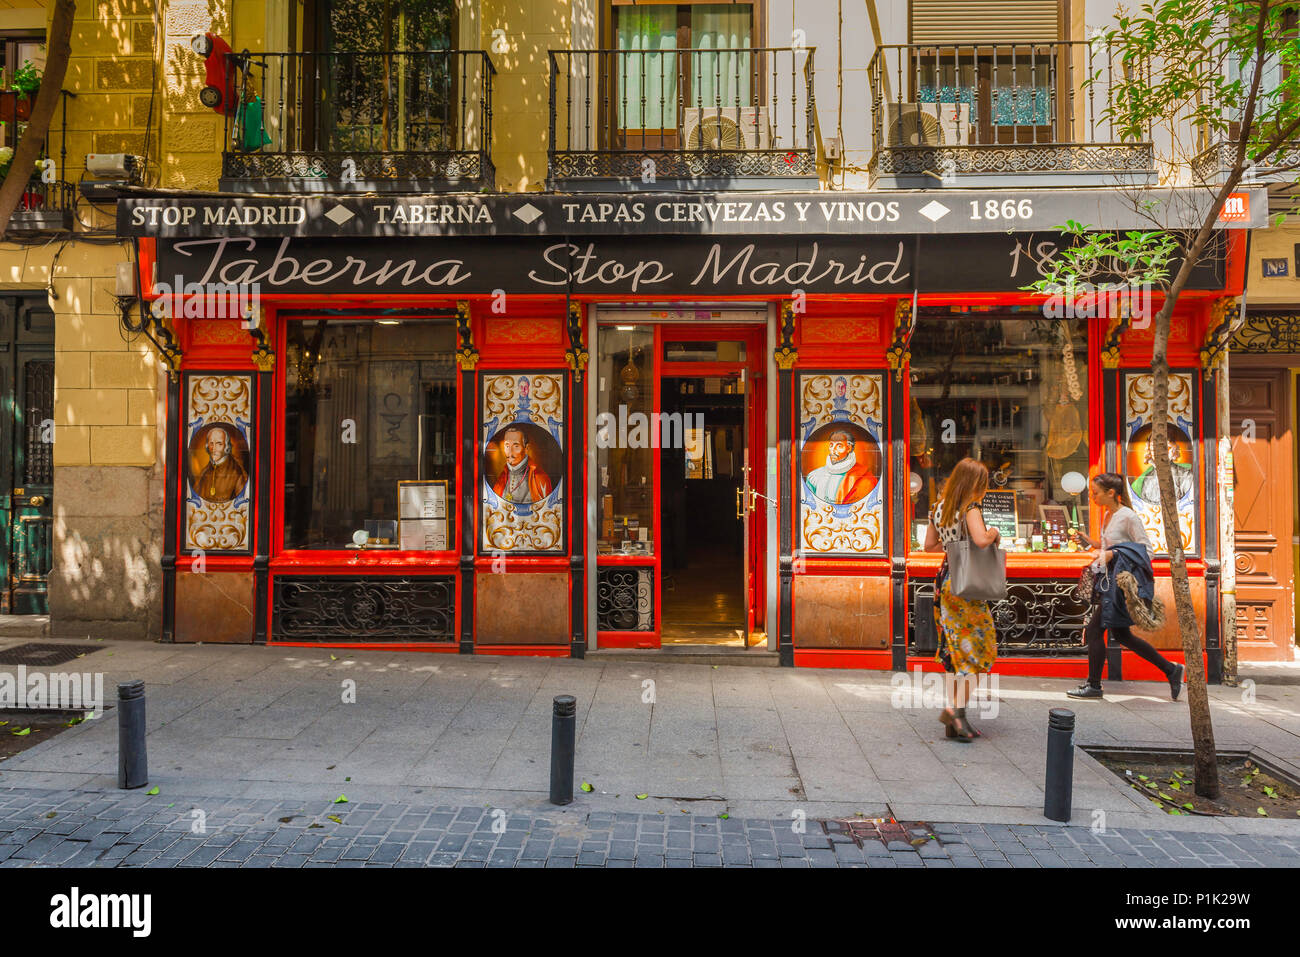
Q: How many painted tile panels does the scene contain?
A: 4